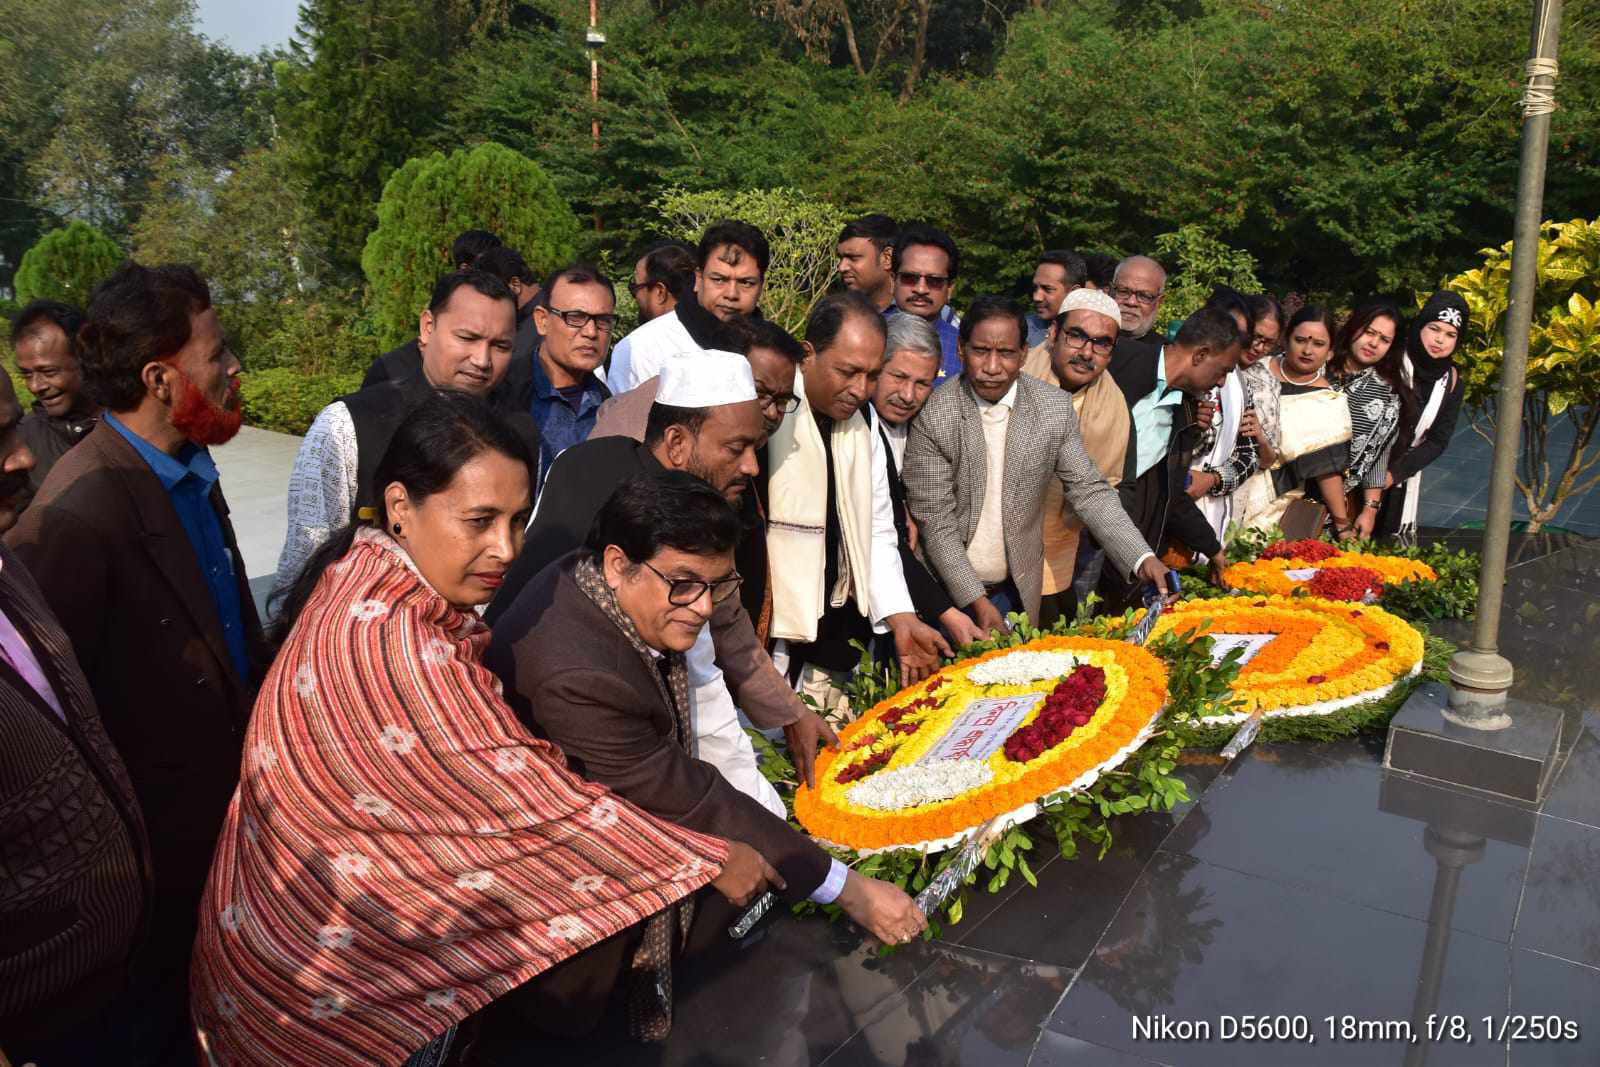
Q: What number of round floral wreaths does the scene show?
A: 3